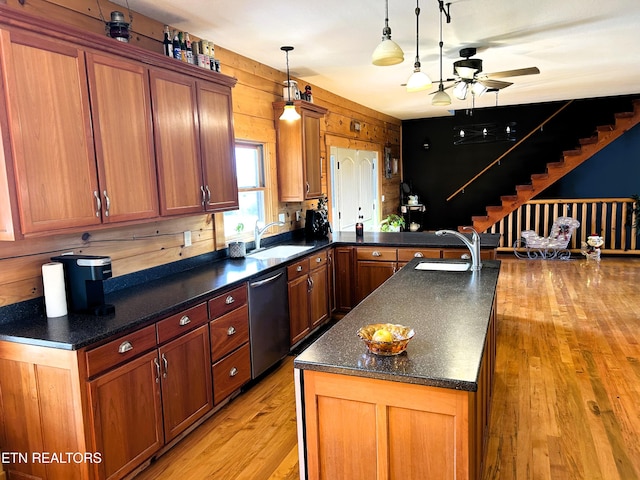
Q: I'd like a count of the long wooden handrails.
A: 1